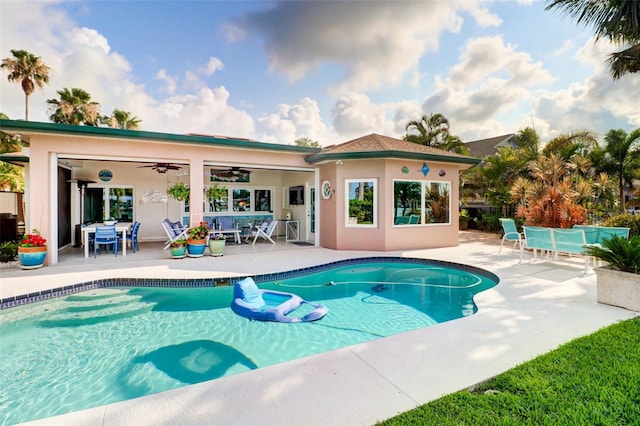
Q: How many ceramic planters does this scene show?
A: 4